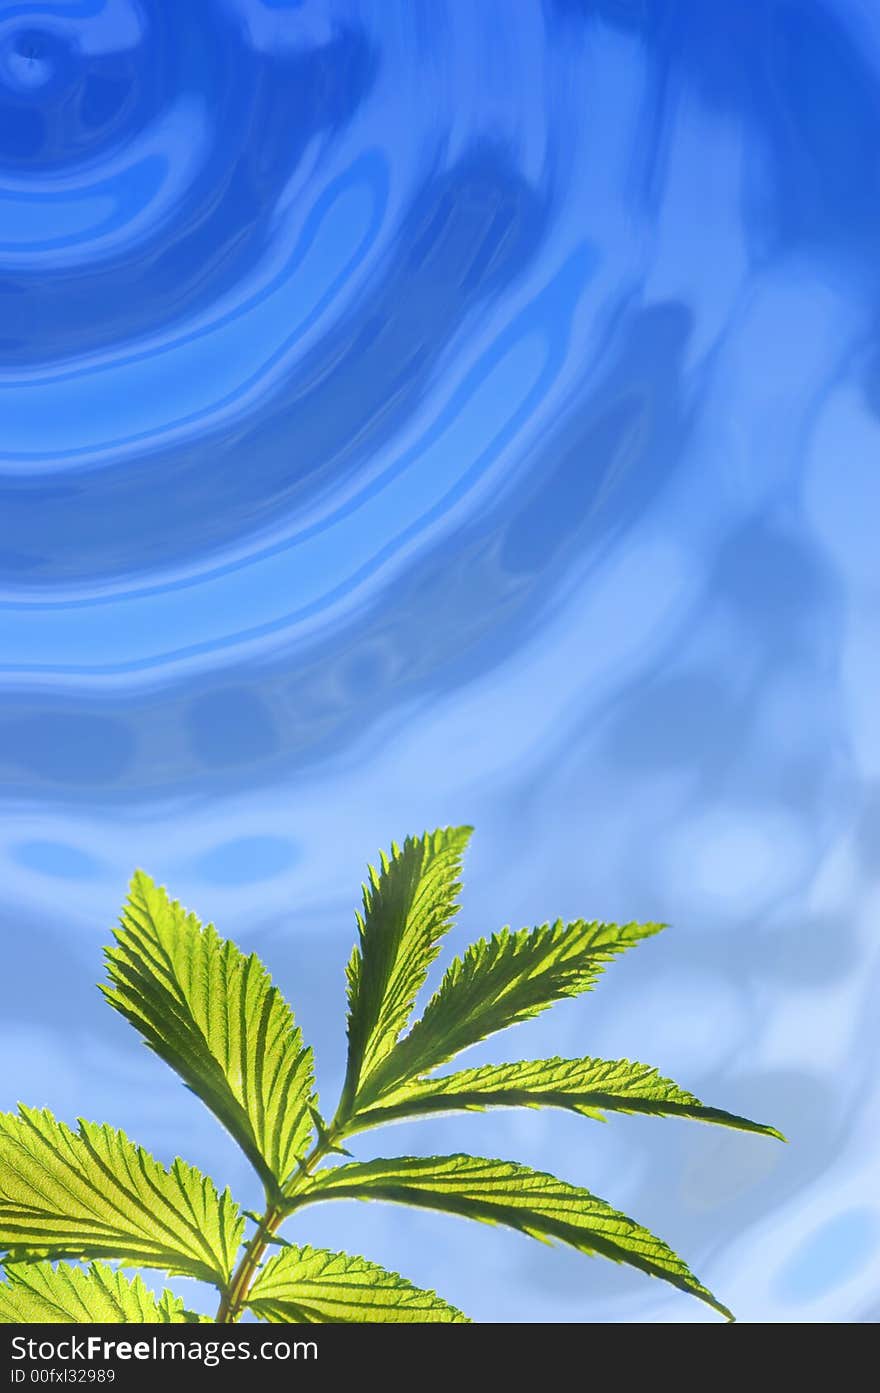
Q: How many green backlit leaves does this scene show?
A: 8